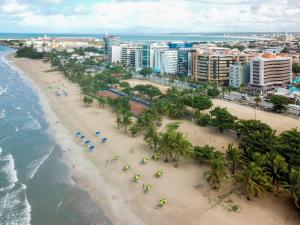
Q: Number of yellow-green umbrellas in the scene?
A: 7